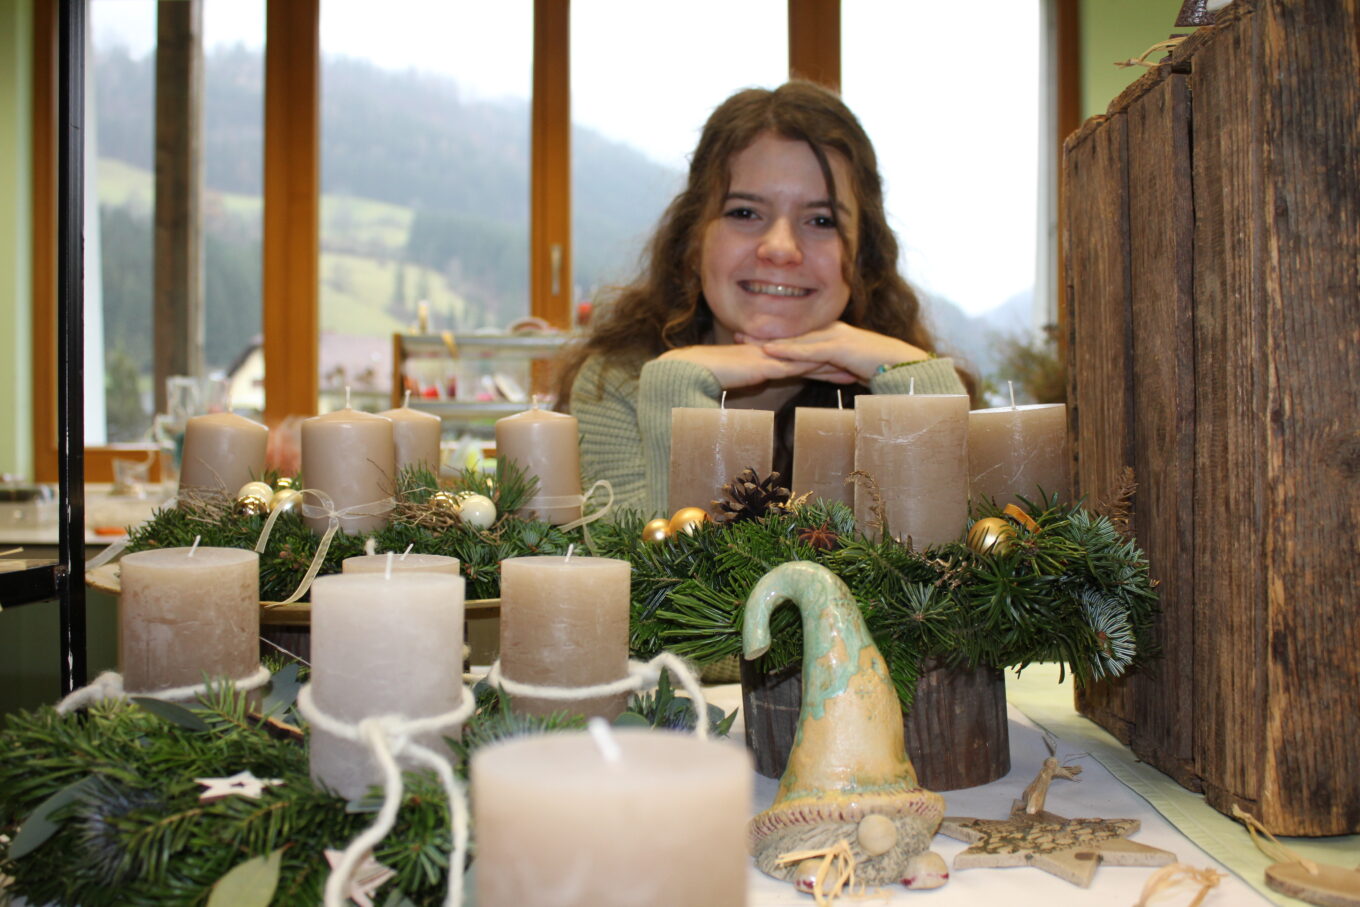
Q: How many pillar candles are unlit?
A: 13